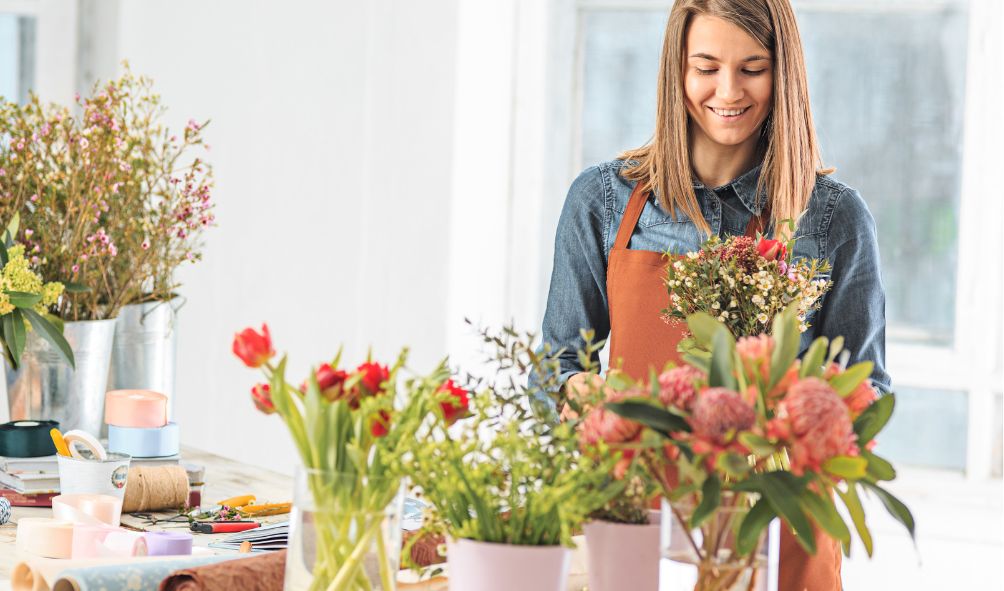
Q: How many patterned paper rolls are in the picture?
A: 1